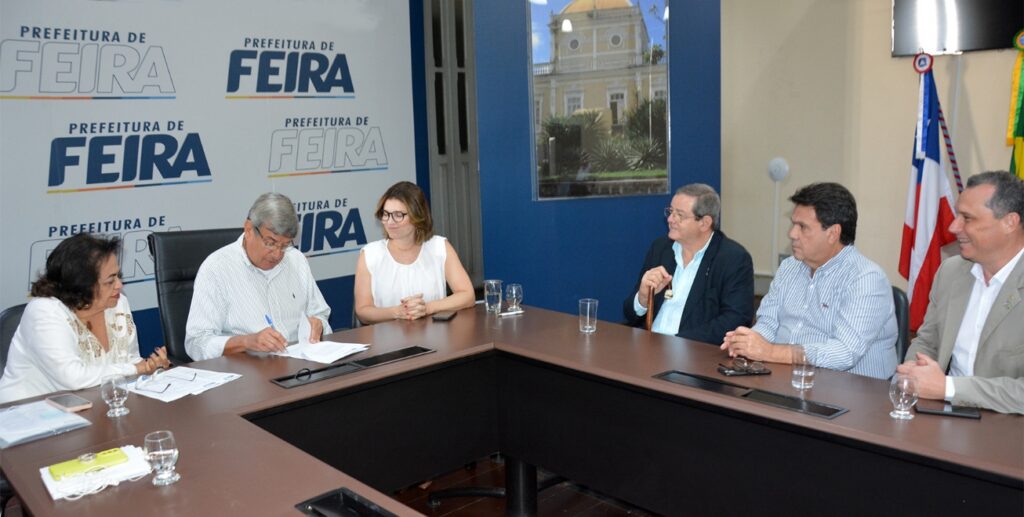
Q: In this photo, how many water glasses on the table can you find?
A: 7